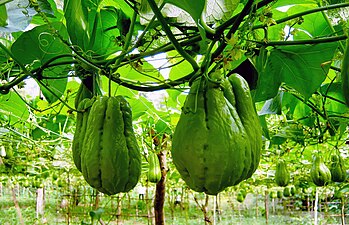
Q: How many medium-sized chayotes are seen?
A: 4